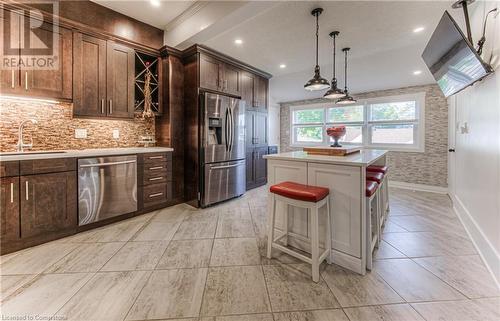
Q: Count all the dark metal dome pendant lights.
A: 3